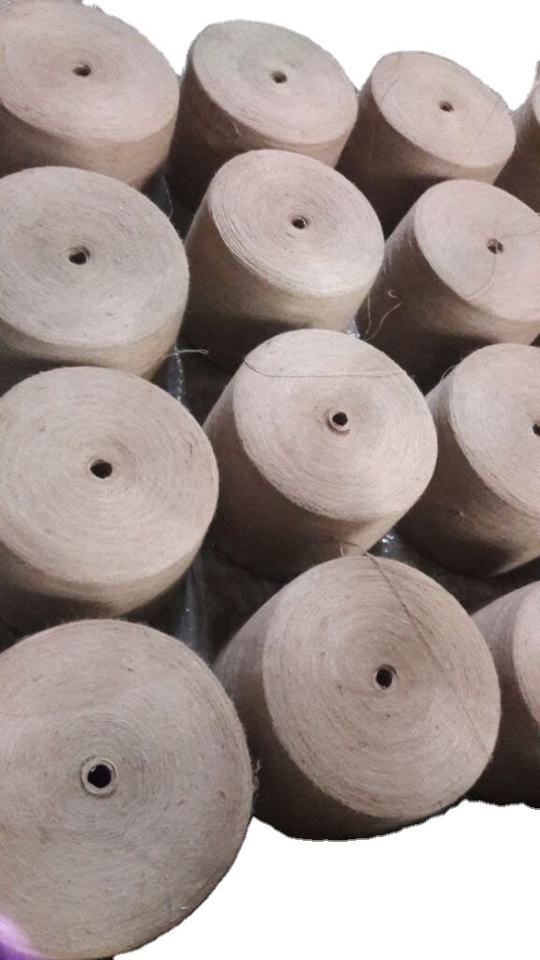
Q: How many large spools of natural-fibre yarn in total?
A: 13